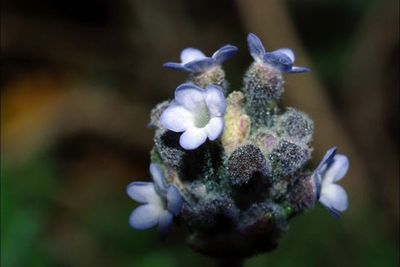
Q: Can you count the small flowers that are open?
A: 5